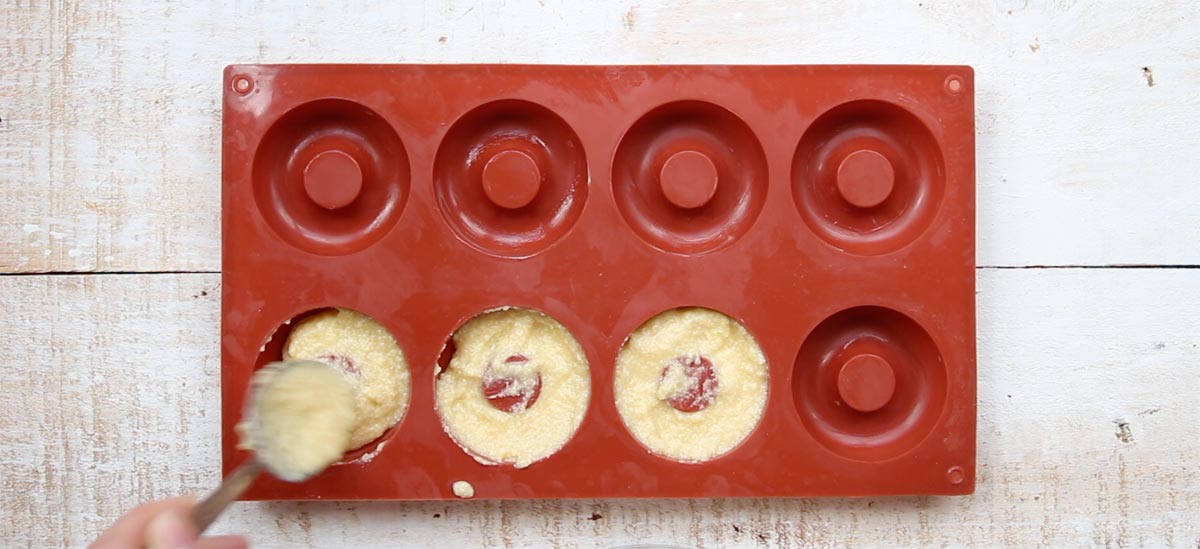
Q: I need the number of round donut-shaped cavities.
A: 8